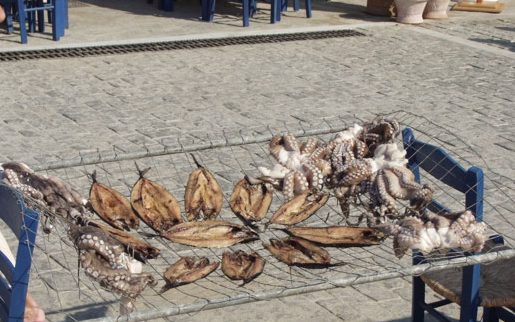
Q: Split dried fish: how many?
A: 11